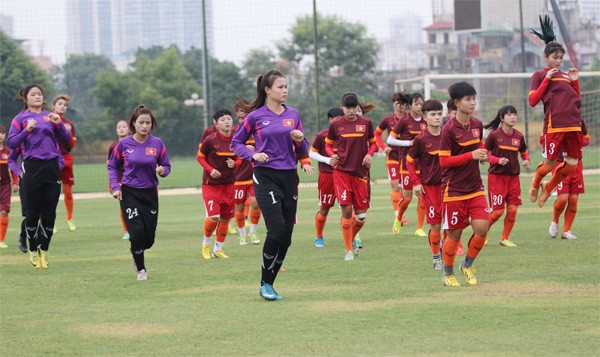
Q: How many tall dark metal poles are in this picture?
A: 3